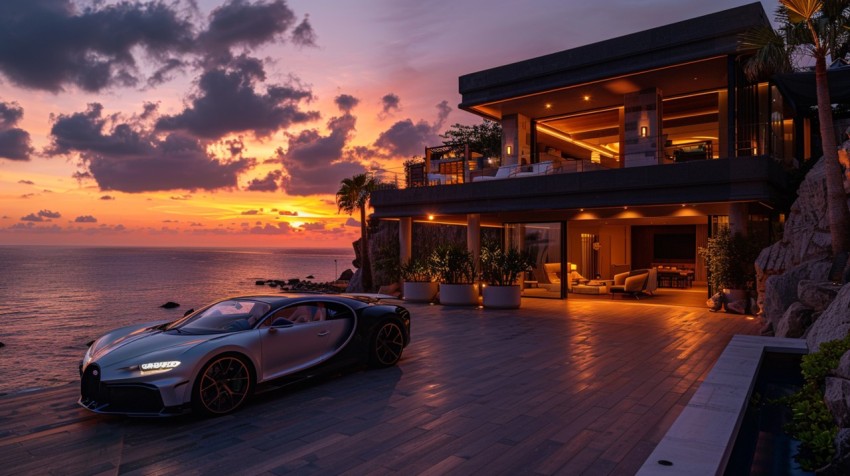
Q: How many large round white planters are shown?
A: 3